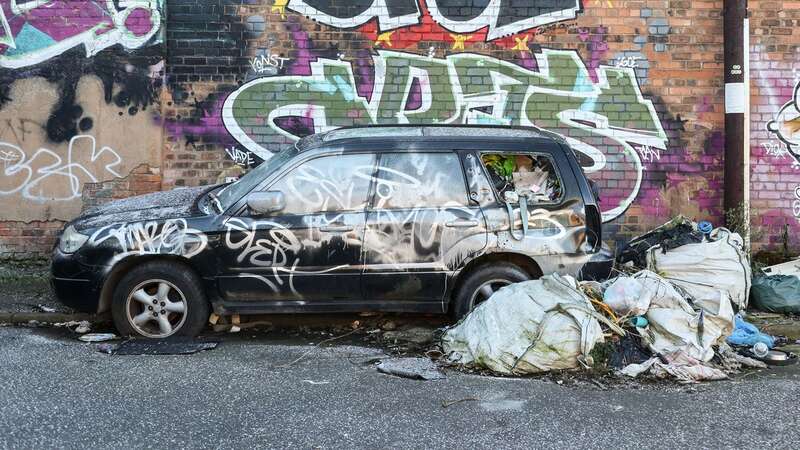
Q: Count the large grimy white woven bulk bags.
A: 3